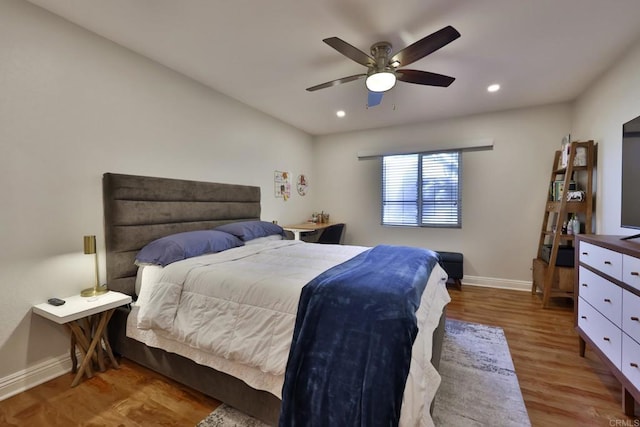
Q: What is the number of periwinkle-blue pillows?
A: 2